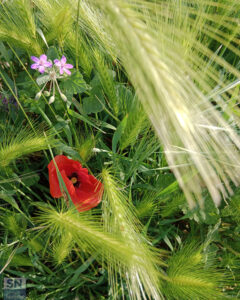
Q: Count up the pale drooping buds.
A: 4